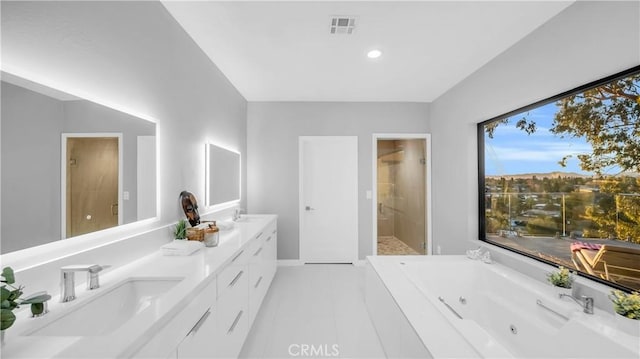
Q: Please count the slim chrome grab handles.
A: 2